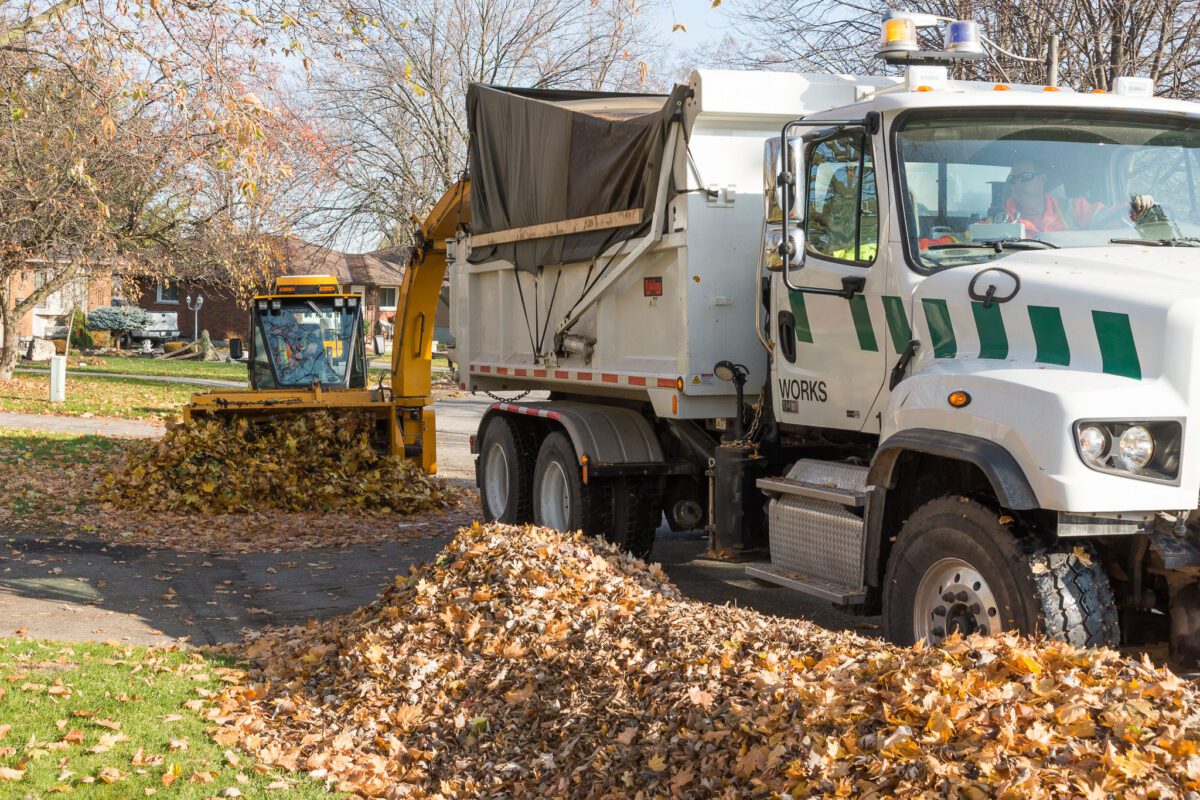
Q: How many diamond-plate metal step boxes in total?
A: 1